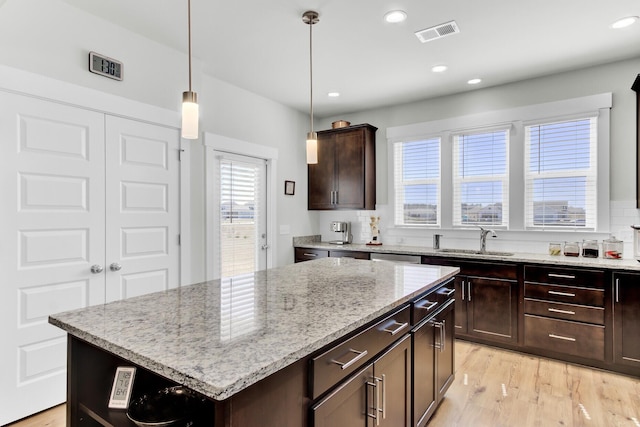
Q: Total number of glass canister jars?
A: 4